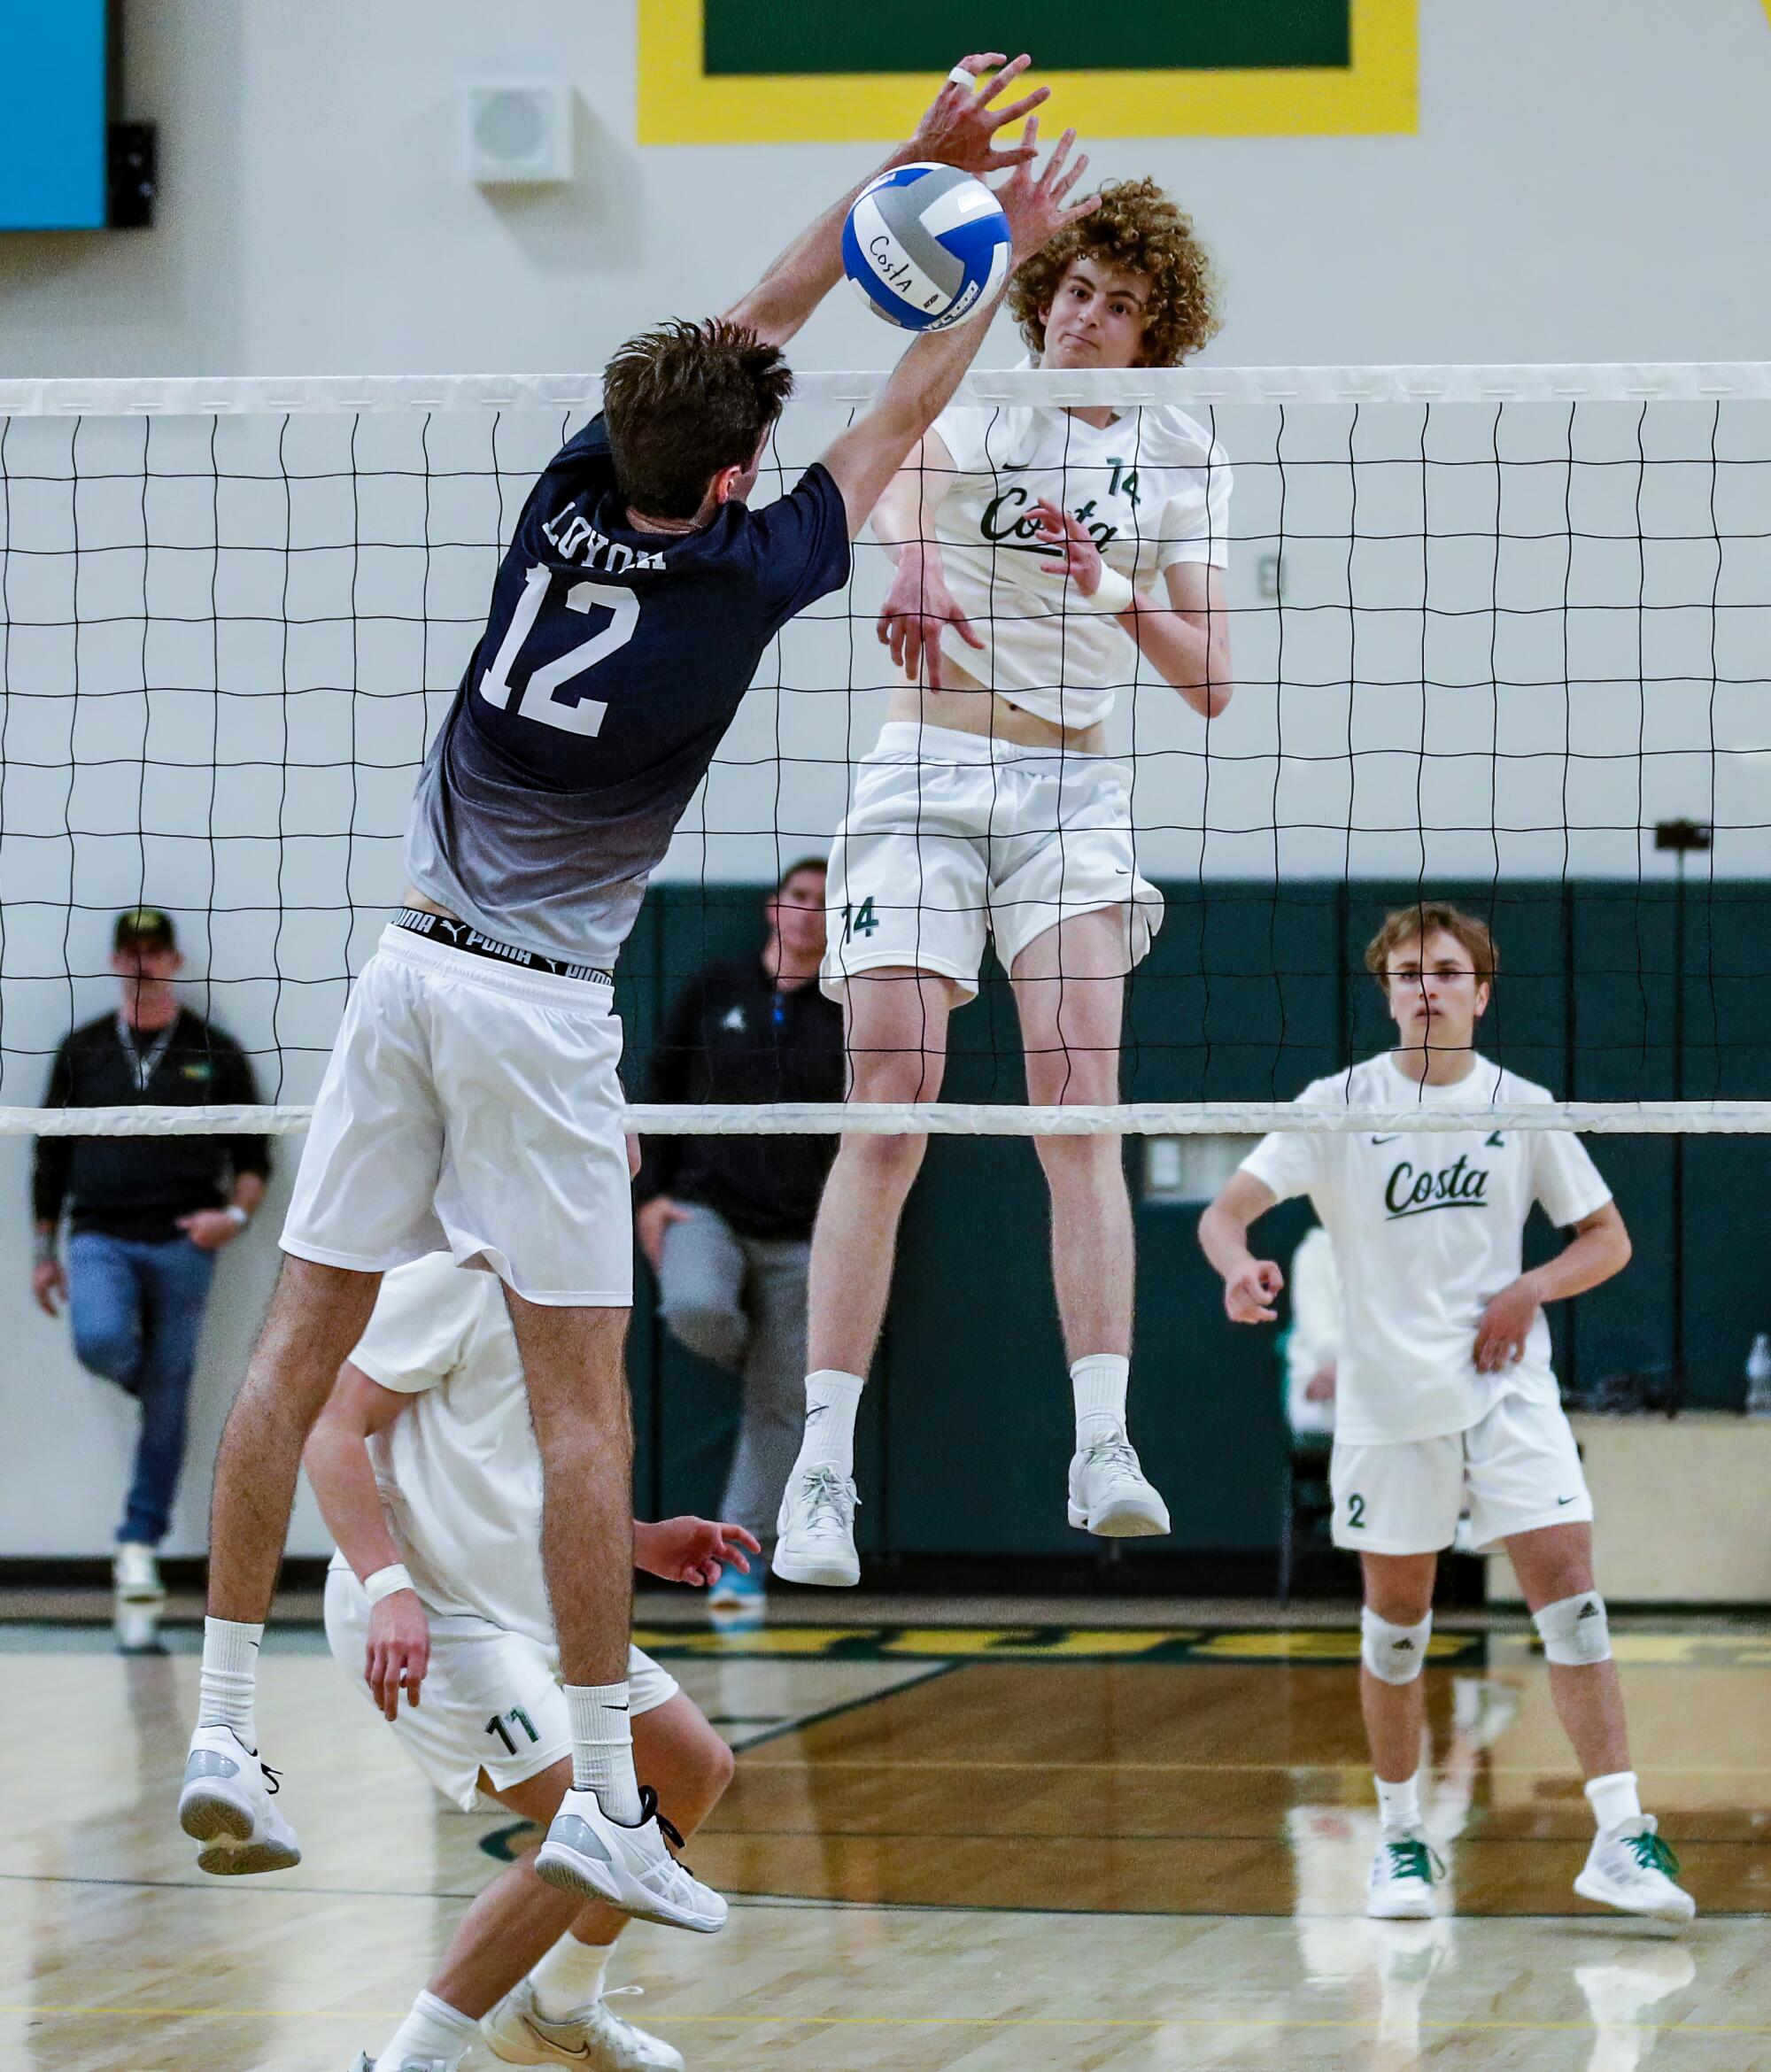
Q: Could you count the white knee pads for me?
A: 2